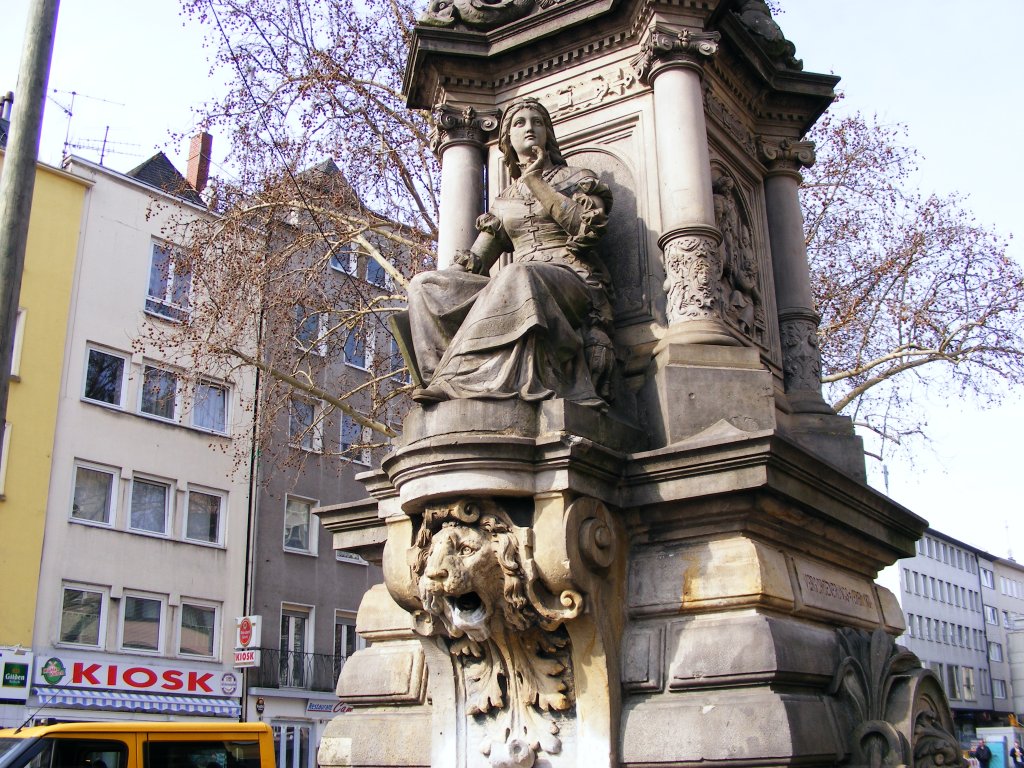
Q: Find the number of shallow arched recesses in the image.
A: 2